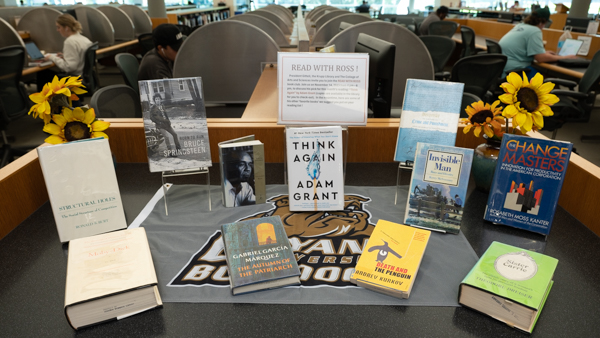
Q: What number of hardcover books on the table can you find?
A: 10